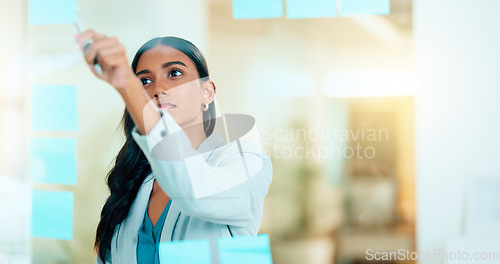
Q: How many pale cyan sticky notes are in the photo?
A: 9